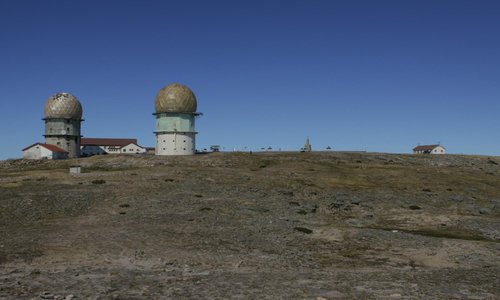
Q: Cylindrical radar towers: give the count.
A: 2